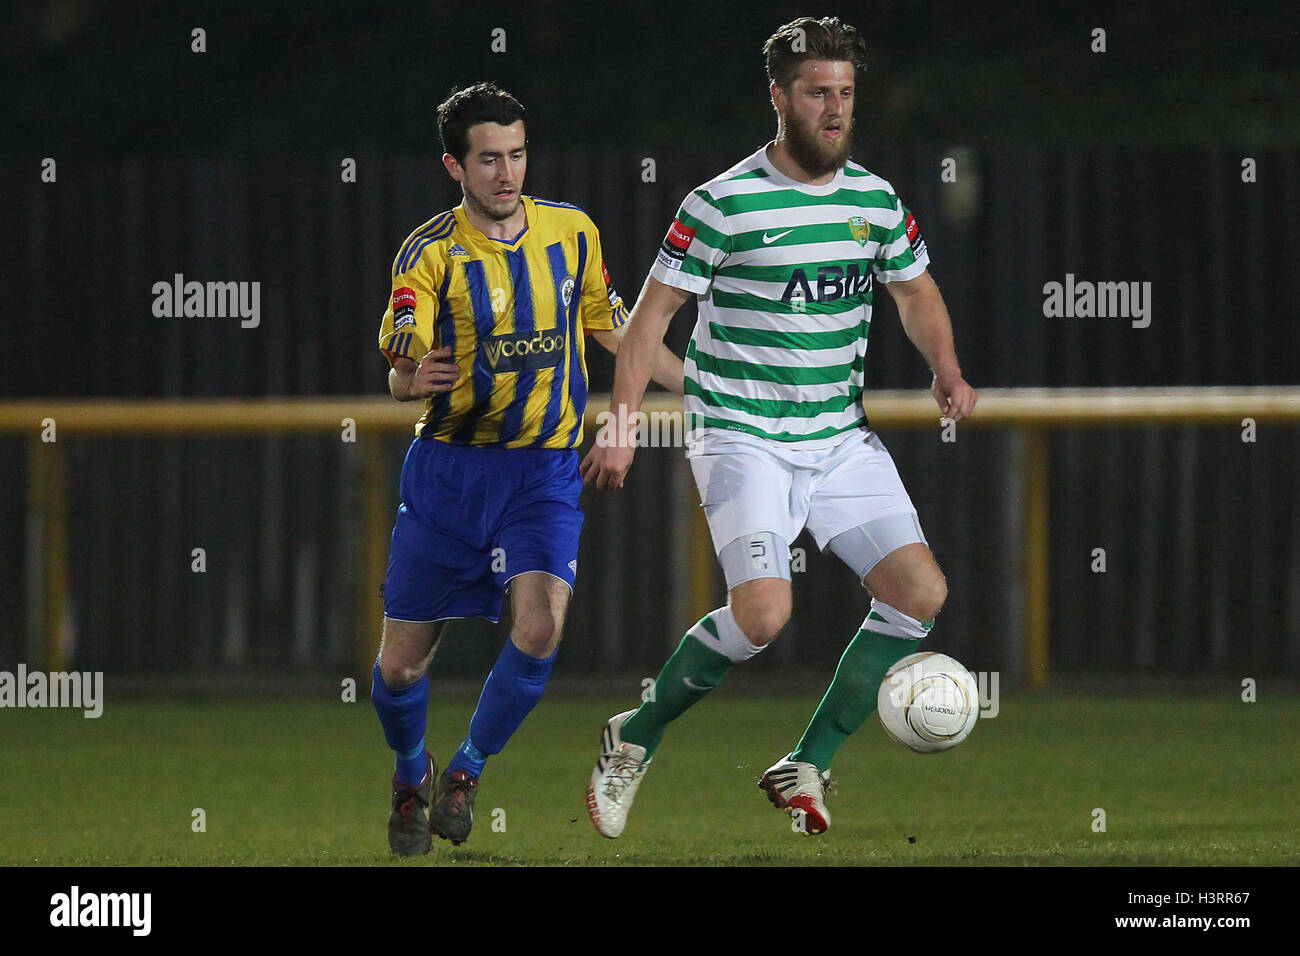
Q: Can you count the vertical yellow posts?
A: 4